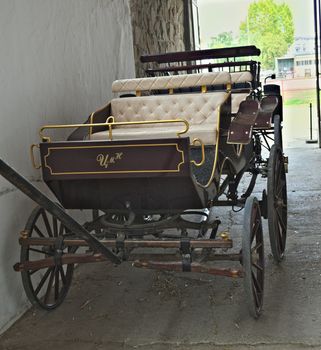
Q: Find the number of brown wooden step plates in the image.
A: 2